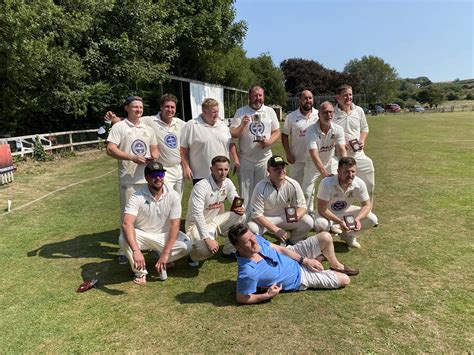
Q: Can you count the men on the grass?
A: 12